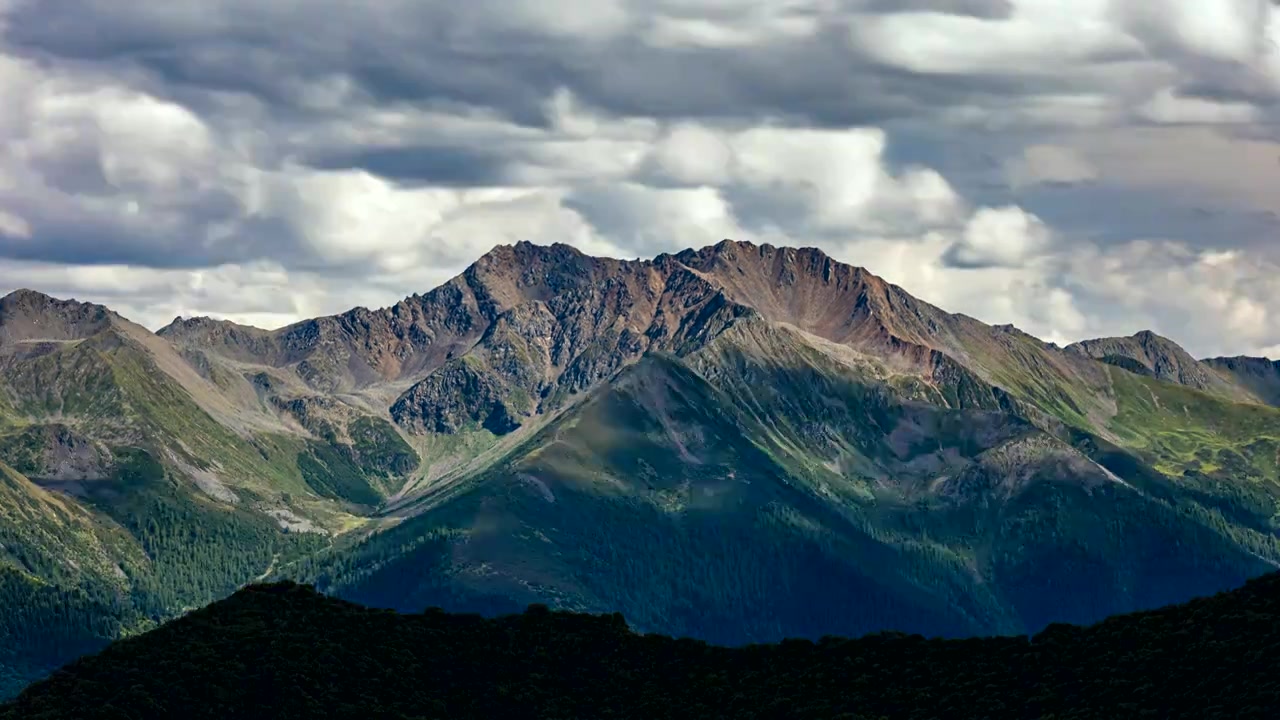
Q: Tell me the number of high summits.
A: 2